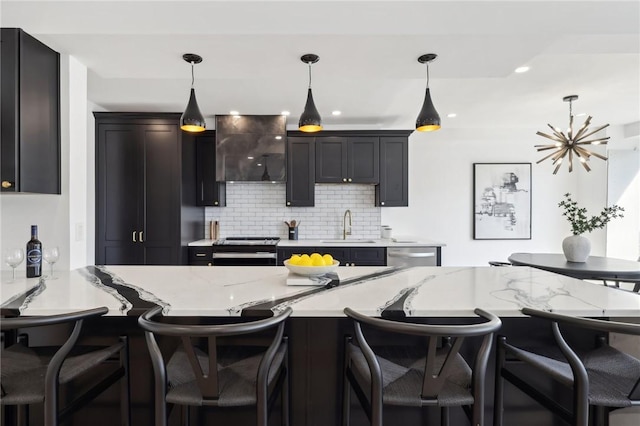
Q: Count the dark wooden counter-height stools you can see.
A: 4